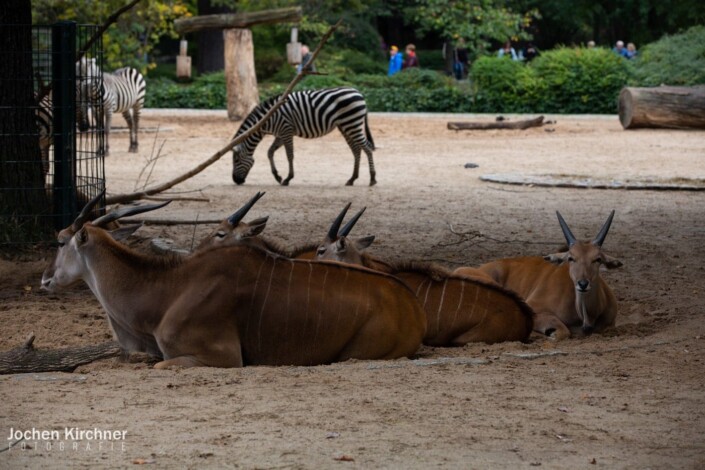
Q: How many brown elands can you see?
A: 4